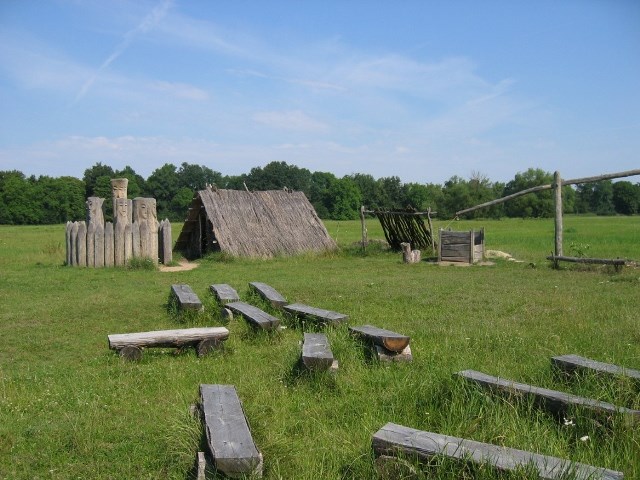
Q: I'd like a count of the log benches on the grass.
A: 12